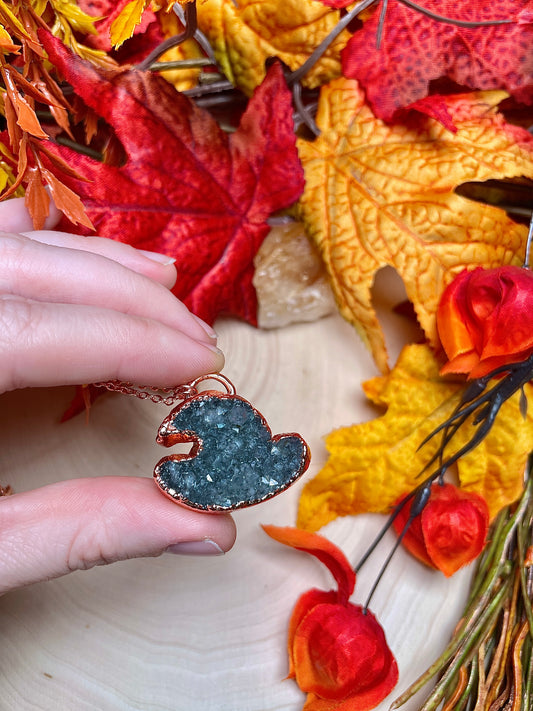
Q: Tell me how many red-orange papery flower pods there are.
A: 3